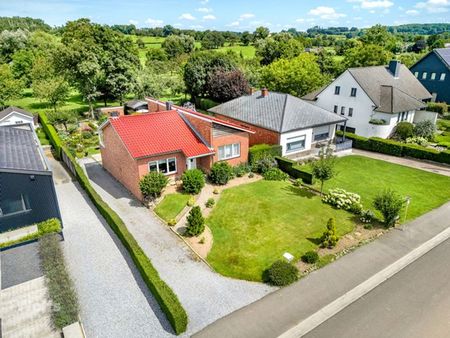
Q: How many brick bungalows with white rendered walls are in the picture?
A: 1